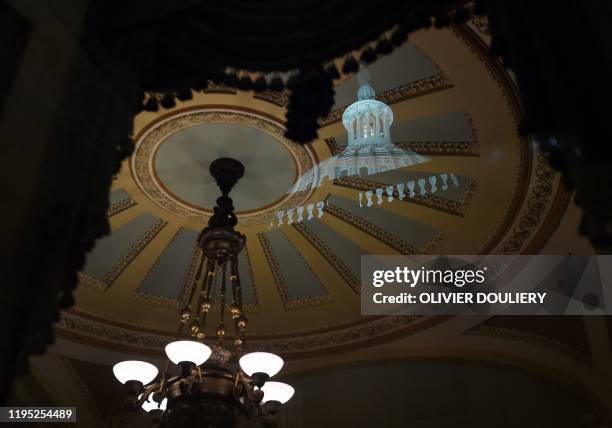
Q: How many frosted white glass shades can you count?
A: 5